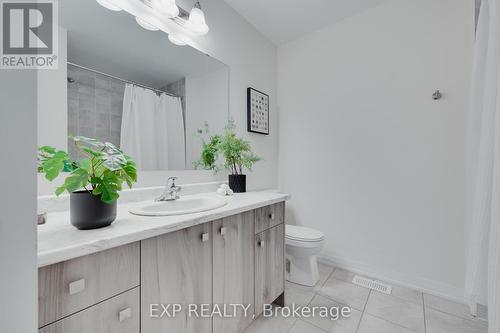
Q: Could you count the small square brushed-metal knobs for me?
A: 6